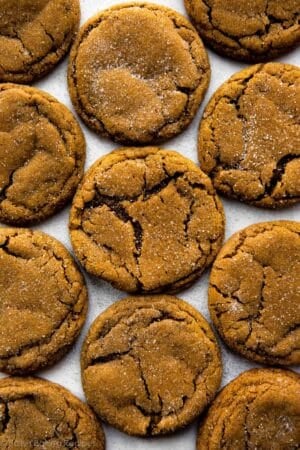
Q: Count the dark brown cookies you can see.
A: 11